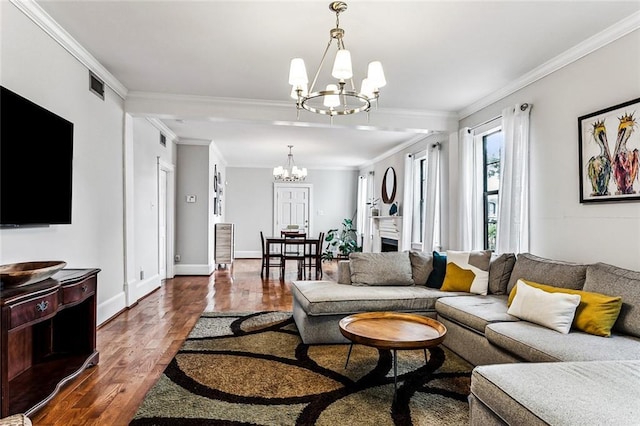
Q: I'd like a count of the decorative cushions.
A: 4